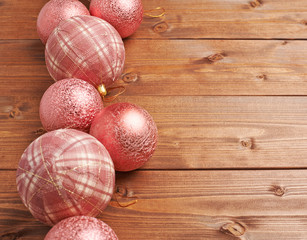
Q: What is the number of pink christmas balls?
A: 7